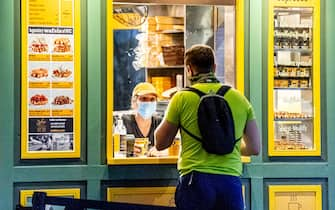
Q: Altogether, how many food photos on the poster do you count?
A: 6